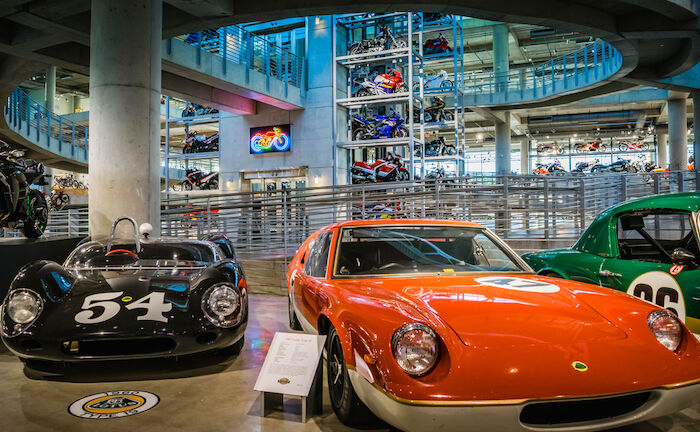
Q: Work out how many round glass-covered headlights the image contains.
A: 4